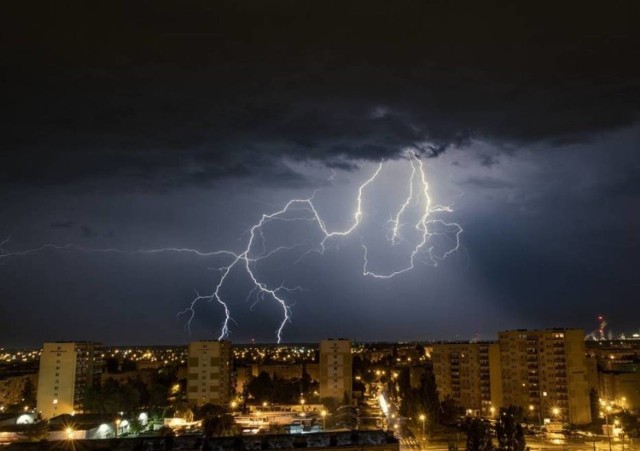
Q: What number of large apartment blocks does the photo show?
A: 5